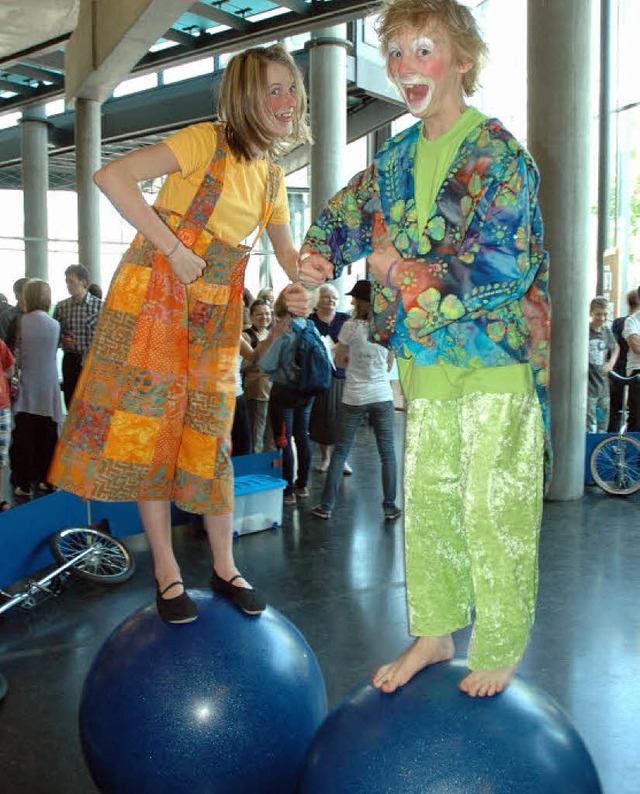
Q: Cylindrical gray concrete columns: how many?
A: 4